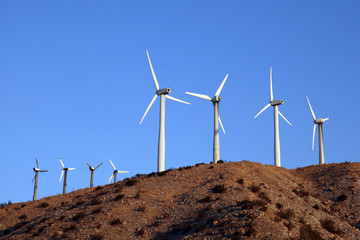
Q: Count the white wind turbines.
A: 8